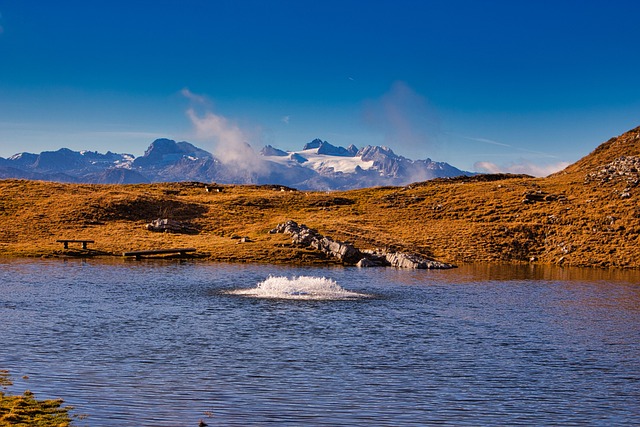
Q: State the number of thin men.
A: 0